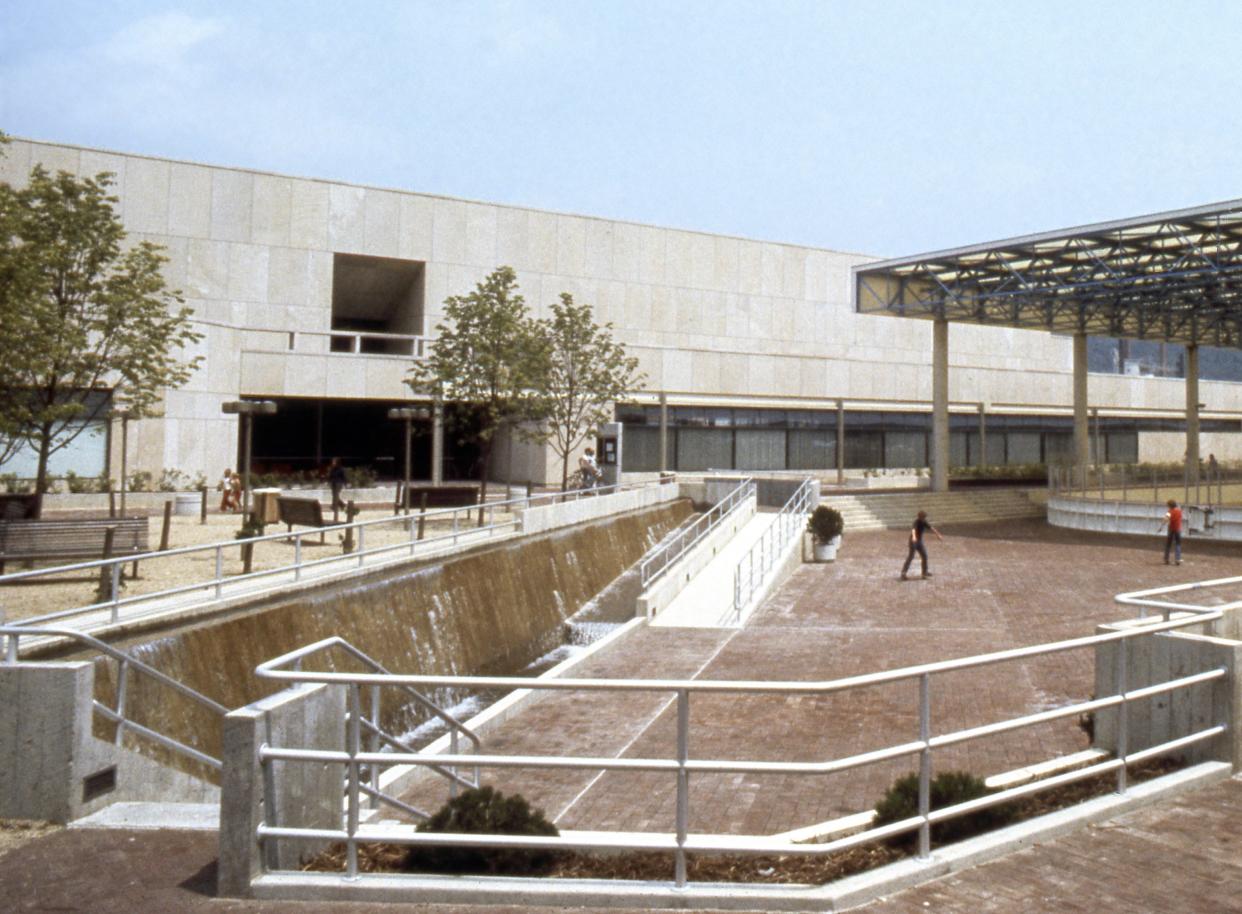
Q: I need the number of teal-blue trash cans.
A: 0